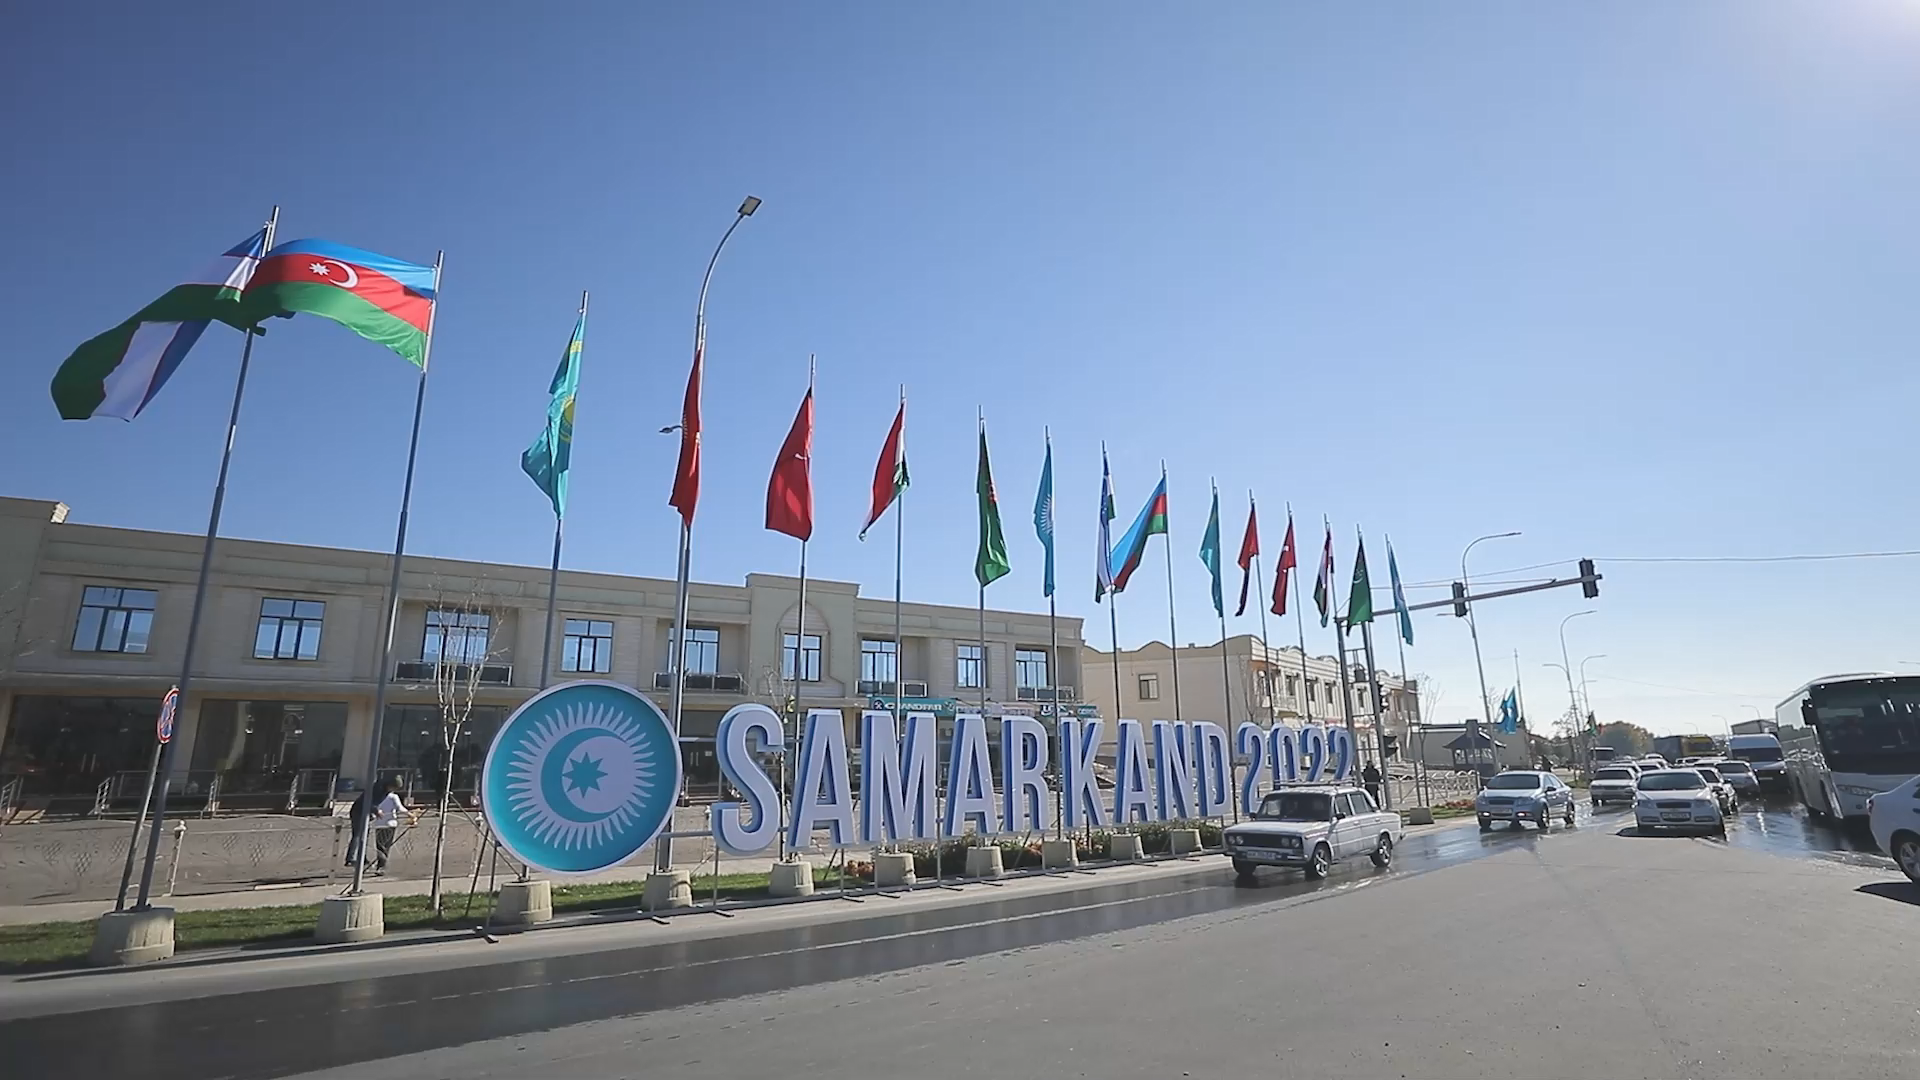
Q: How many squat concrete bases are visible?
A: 11